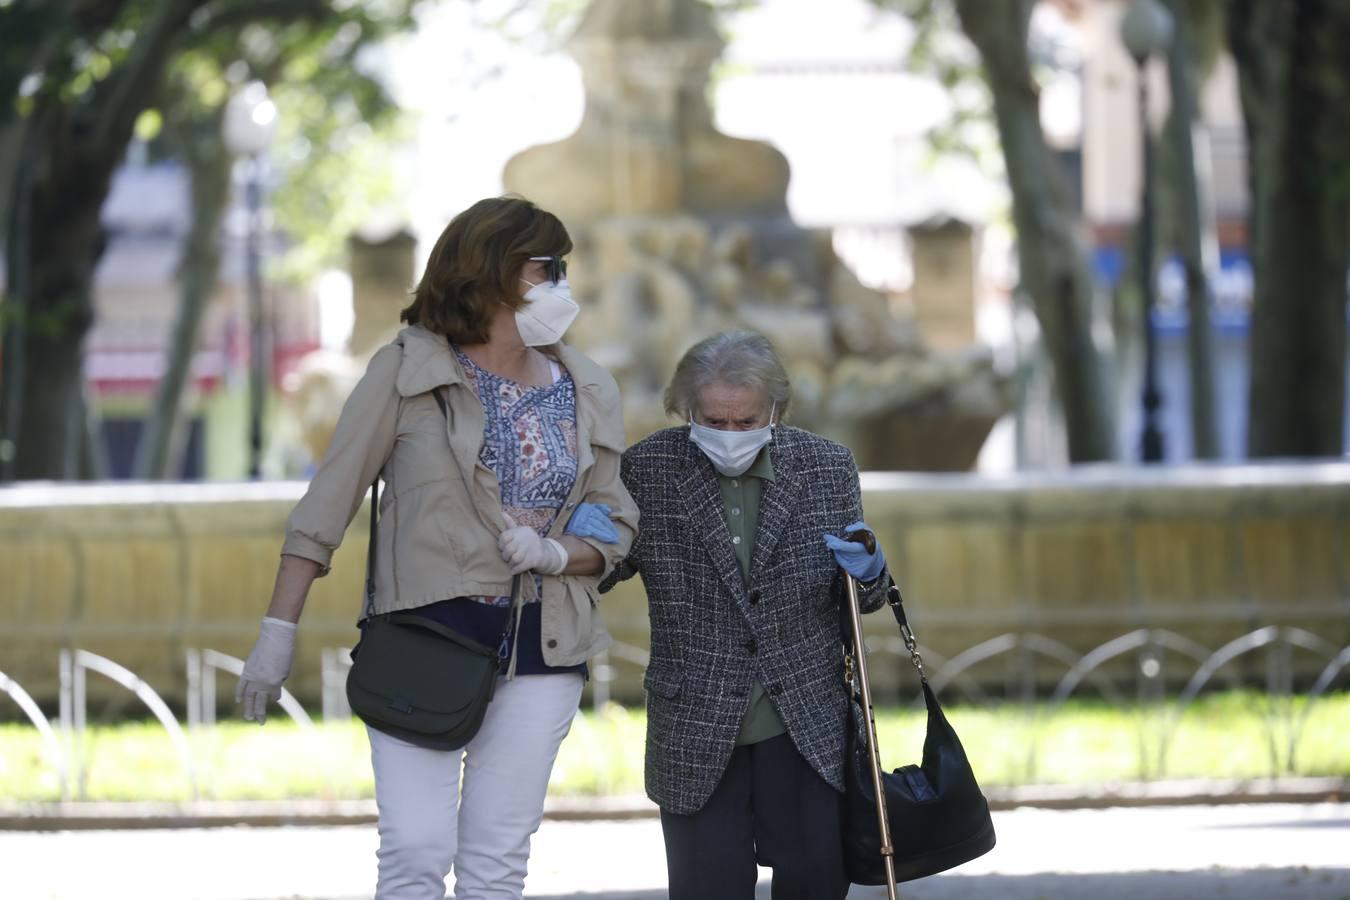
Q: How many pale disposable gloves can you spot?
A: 2